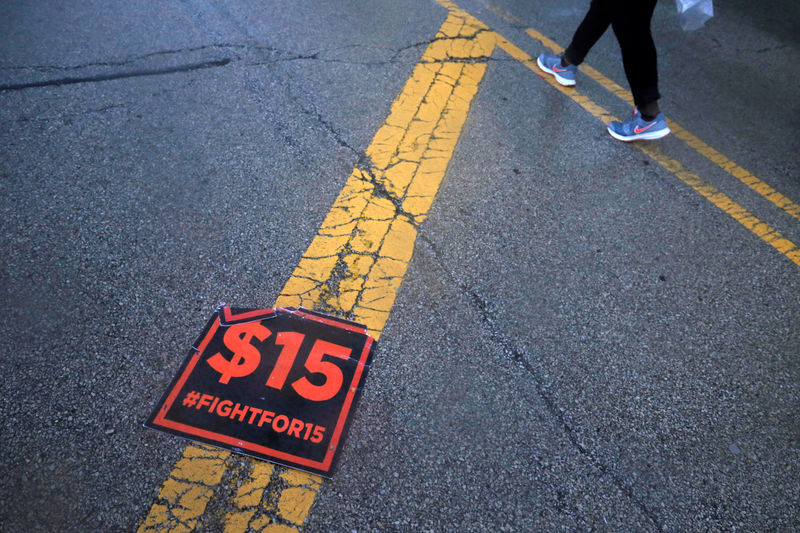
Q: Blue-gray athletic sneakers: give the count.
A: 2